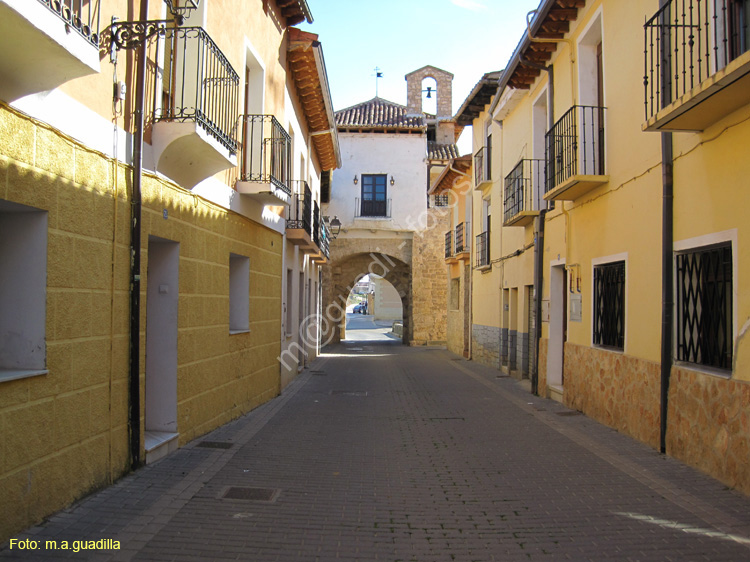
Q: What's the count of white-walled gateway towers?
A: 1